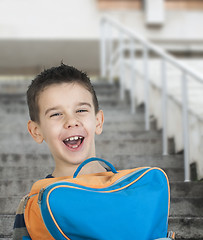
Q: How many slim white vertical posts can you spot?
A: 7